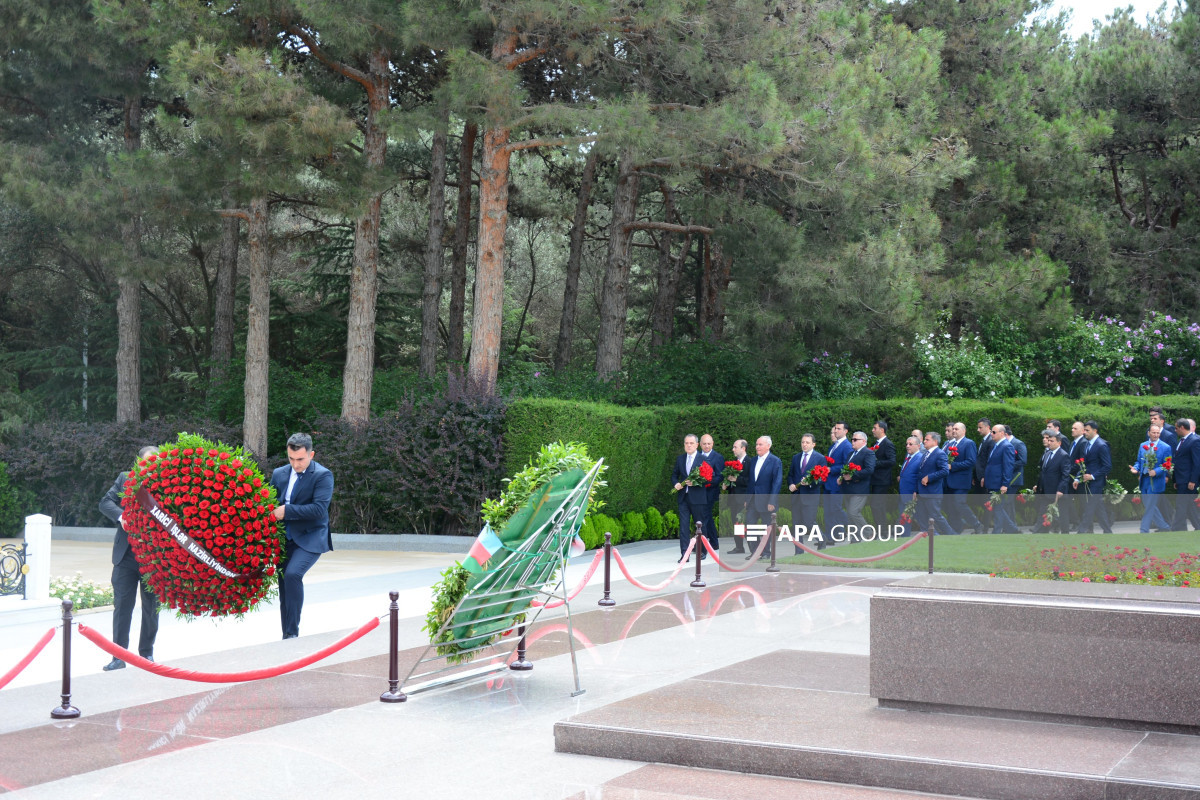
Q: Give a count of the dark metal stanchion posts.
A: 7